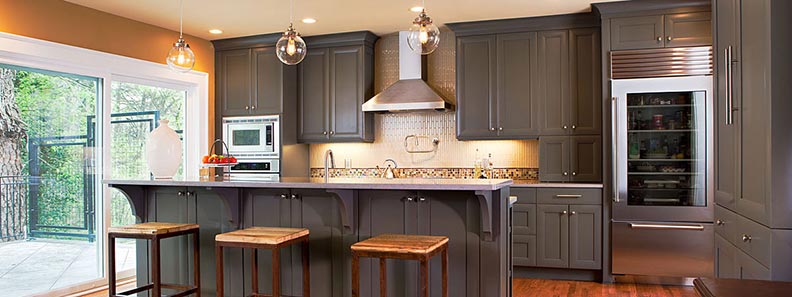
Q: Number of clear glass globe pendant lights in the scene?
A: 3